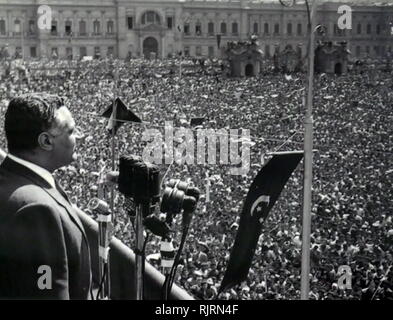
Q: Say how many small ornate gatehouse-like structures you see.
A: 2